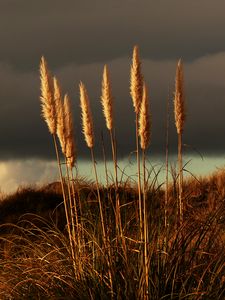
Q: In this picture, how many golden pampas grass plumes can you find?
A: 8